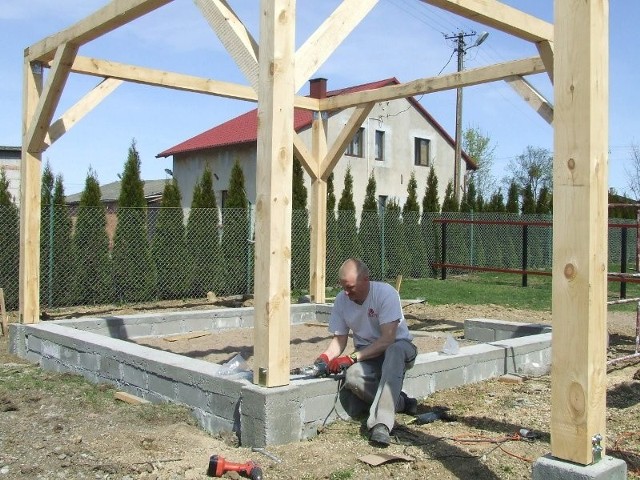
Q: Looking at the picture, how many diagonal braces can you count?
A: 8